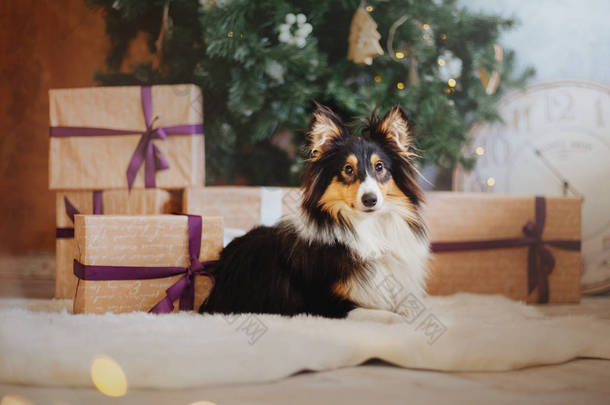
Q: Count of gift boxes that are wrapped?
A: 5